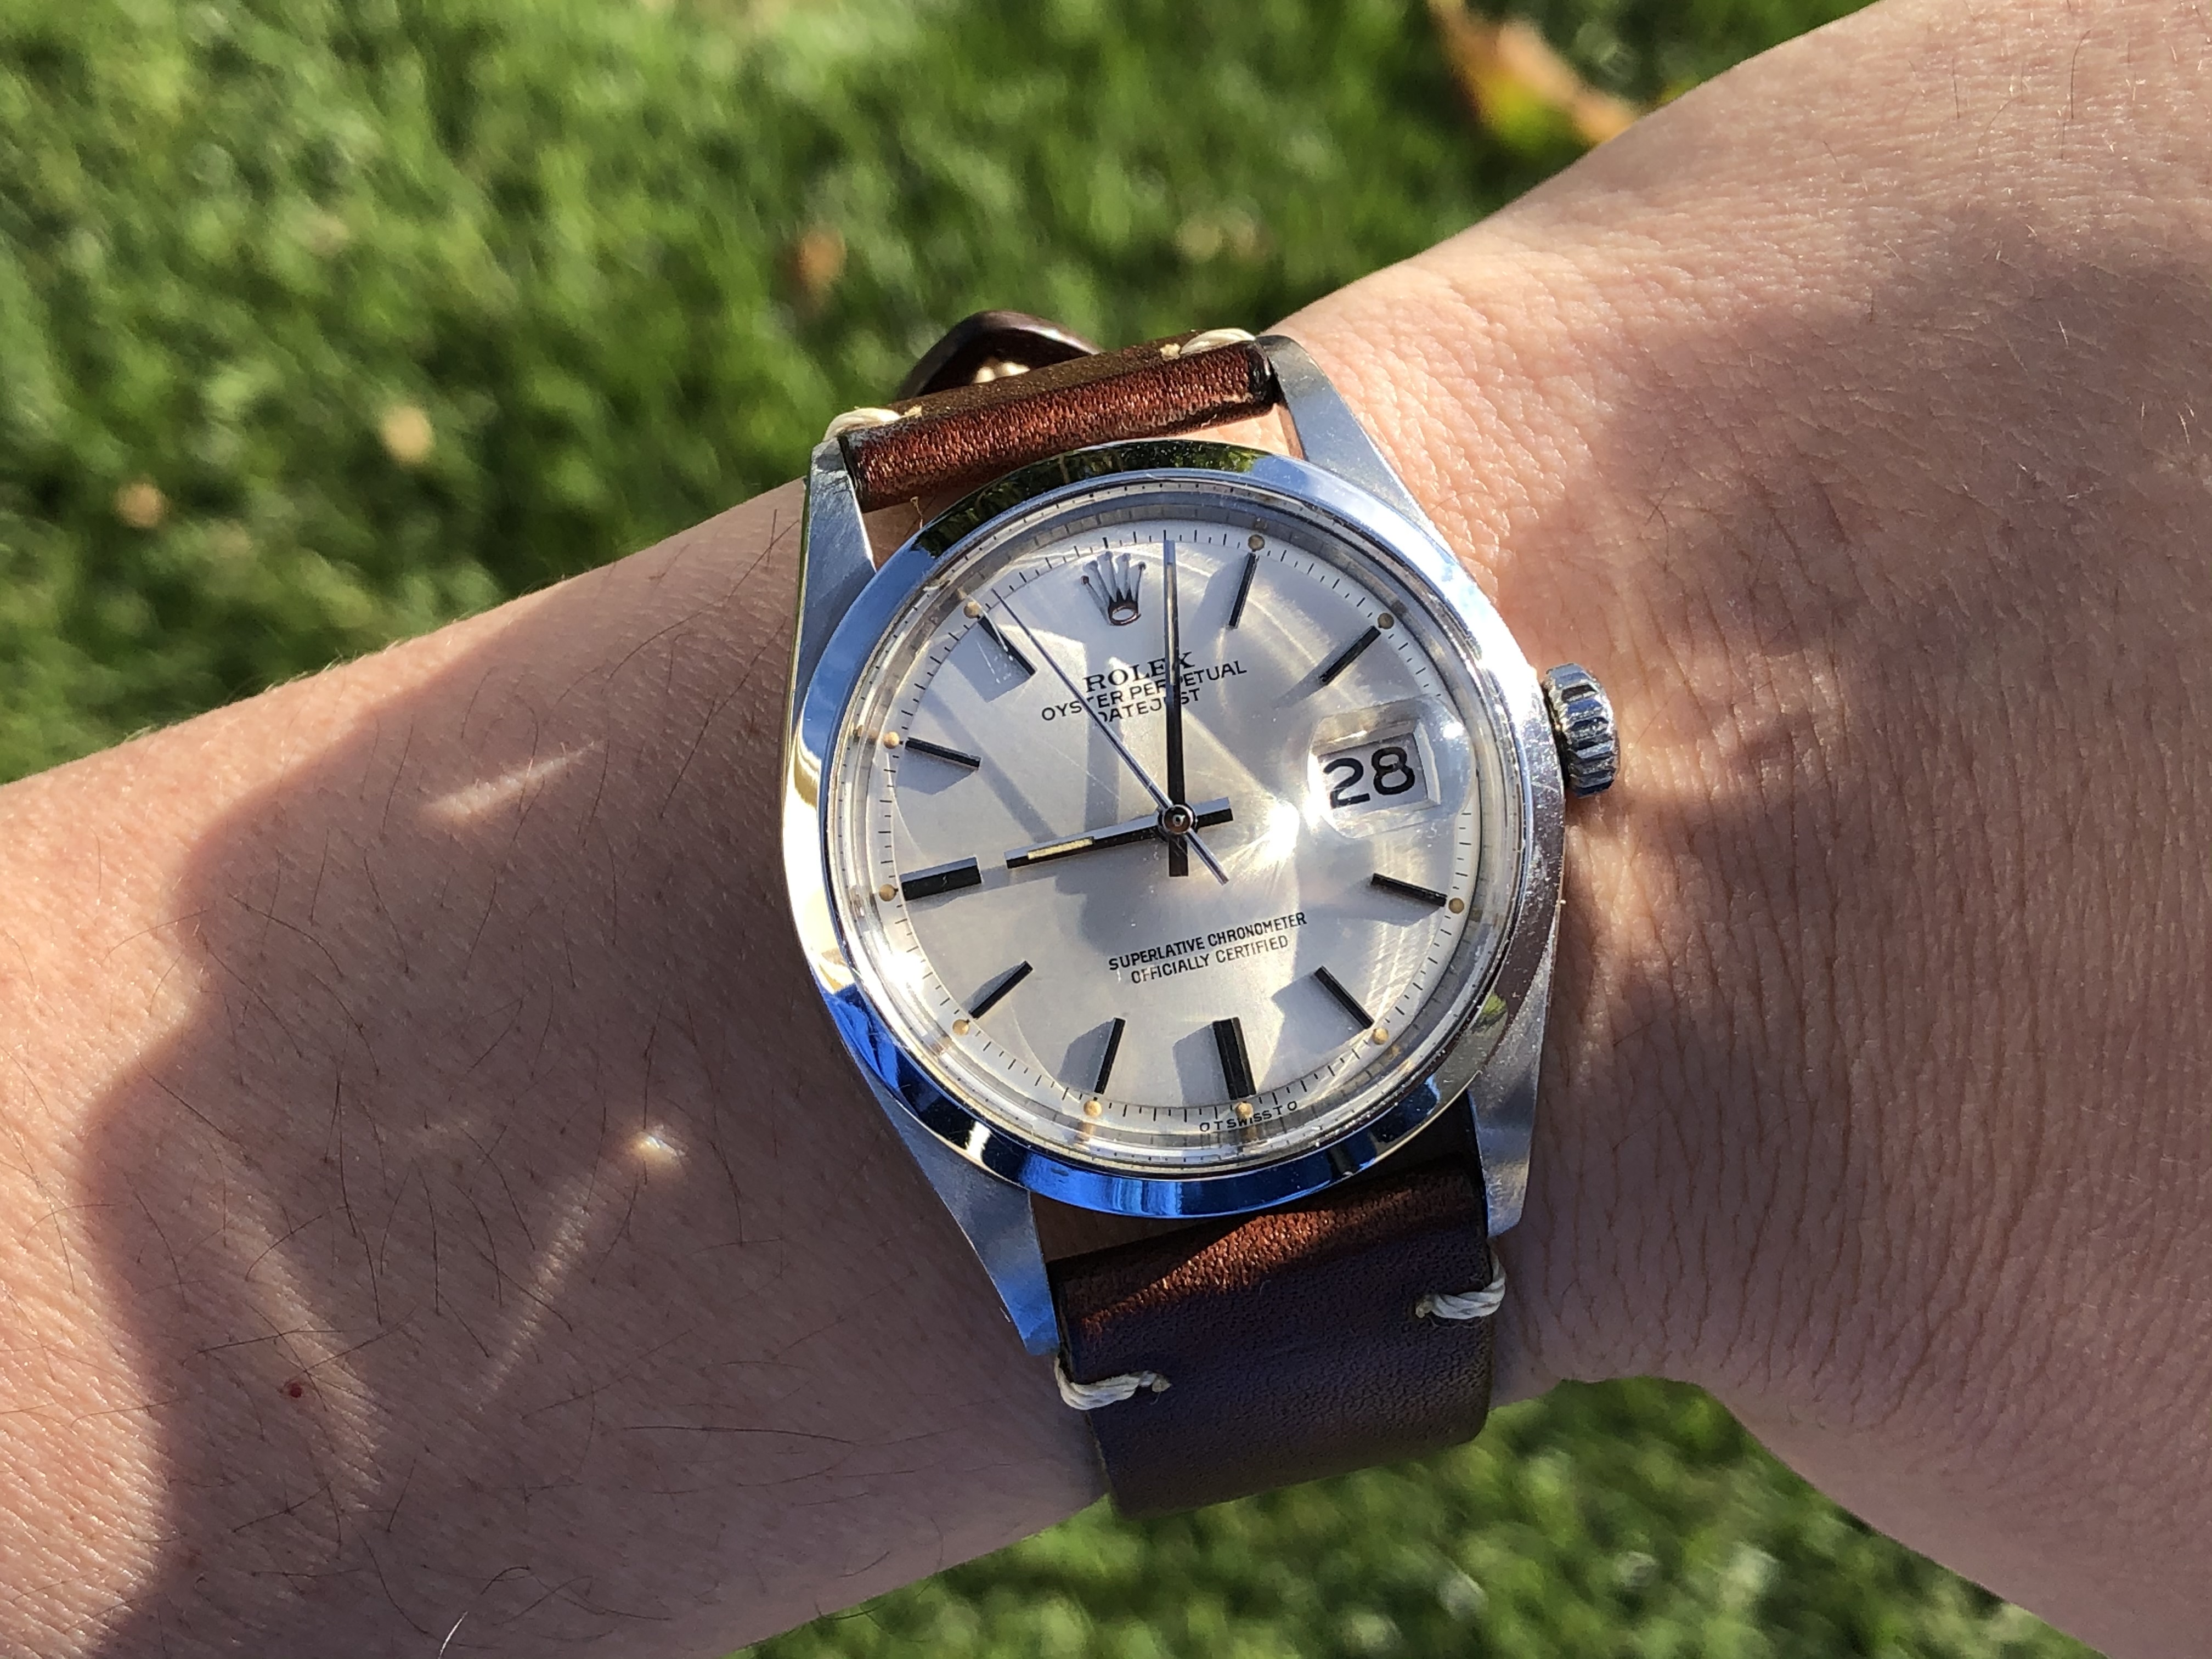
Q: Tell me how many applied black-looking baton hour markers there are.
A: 10